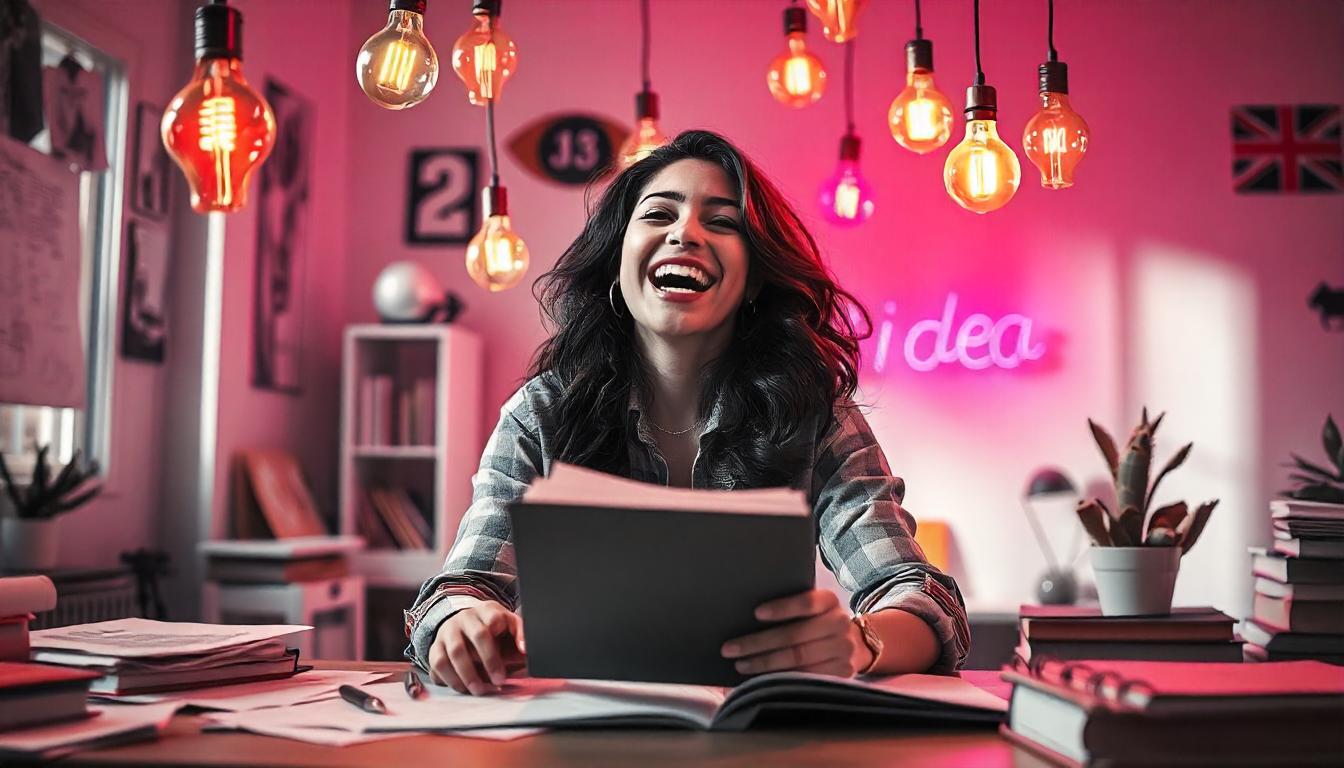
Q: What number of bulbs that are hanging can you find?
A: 11